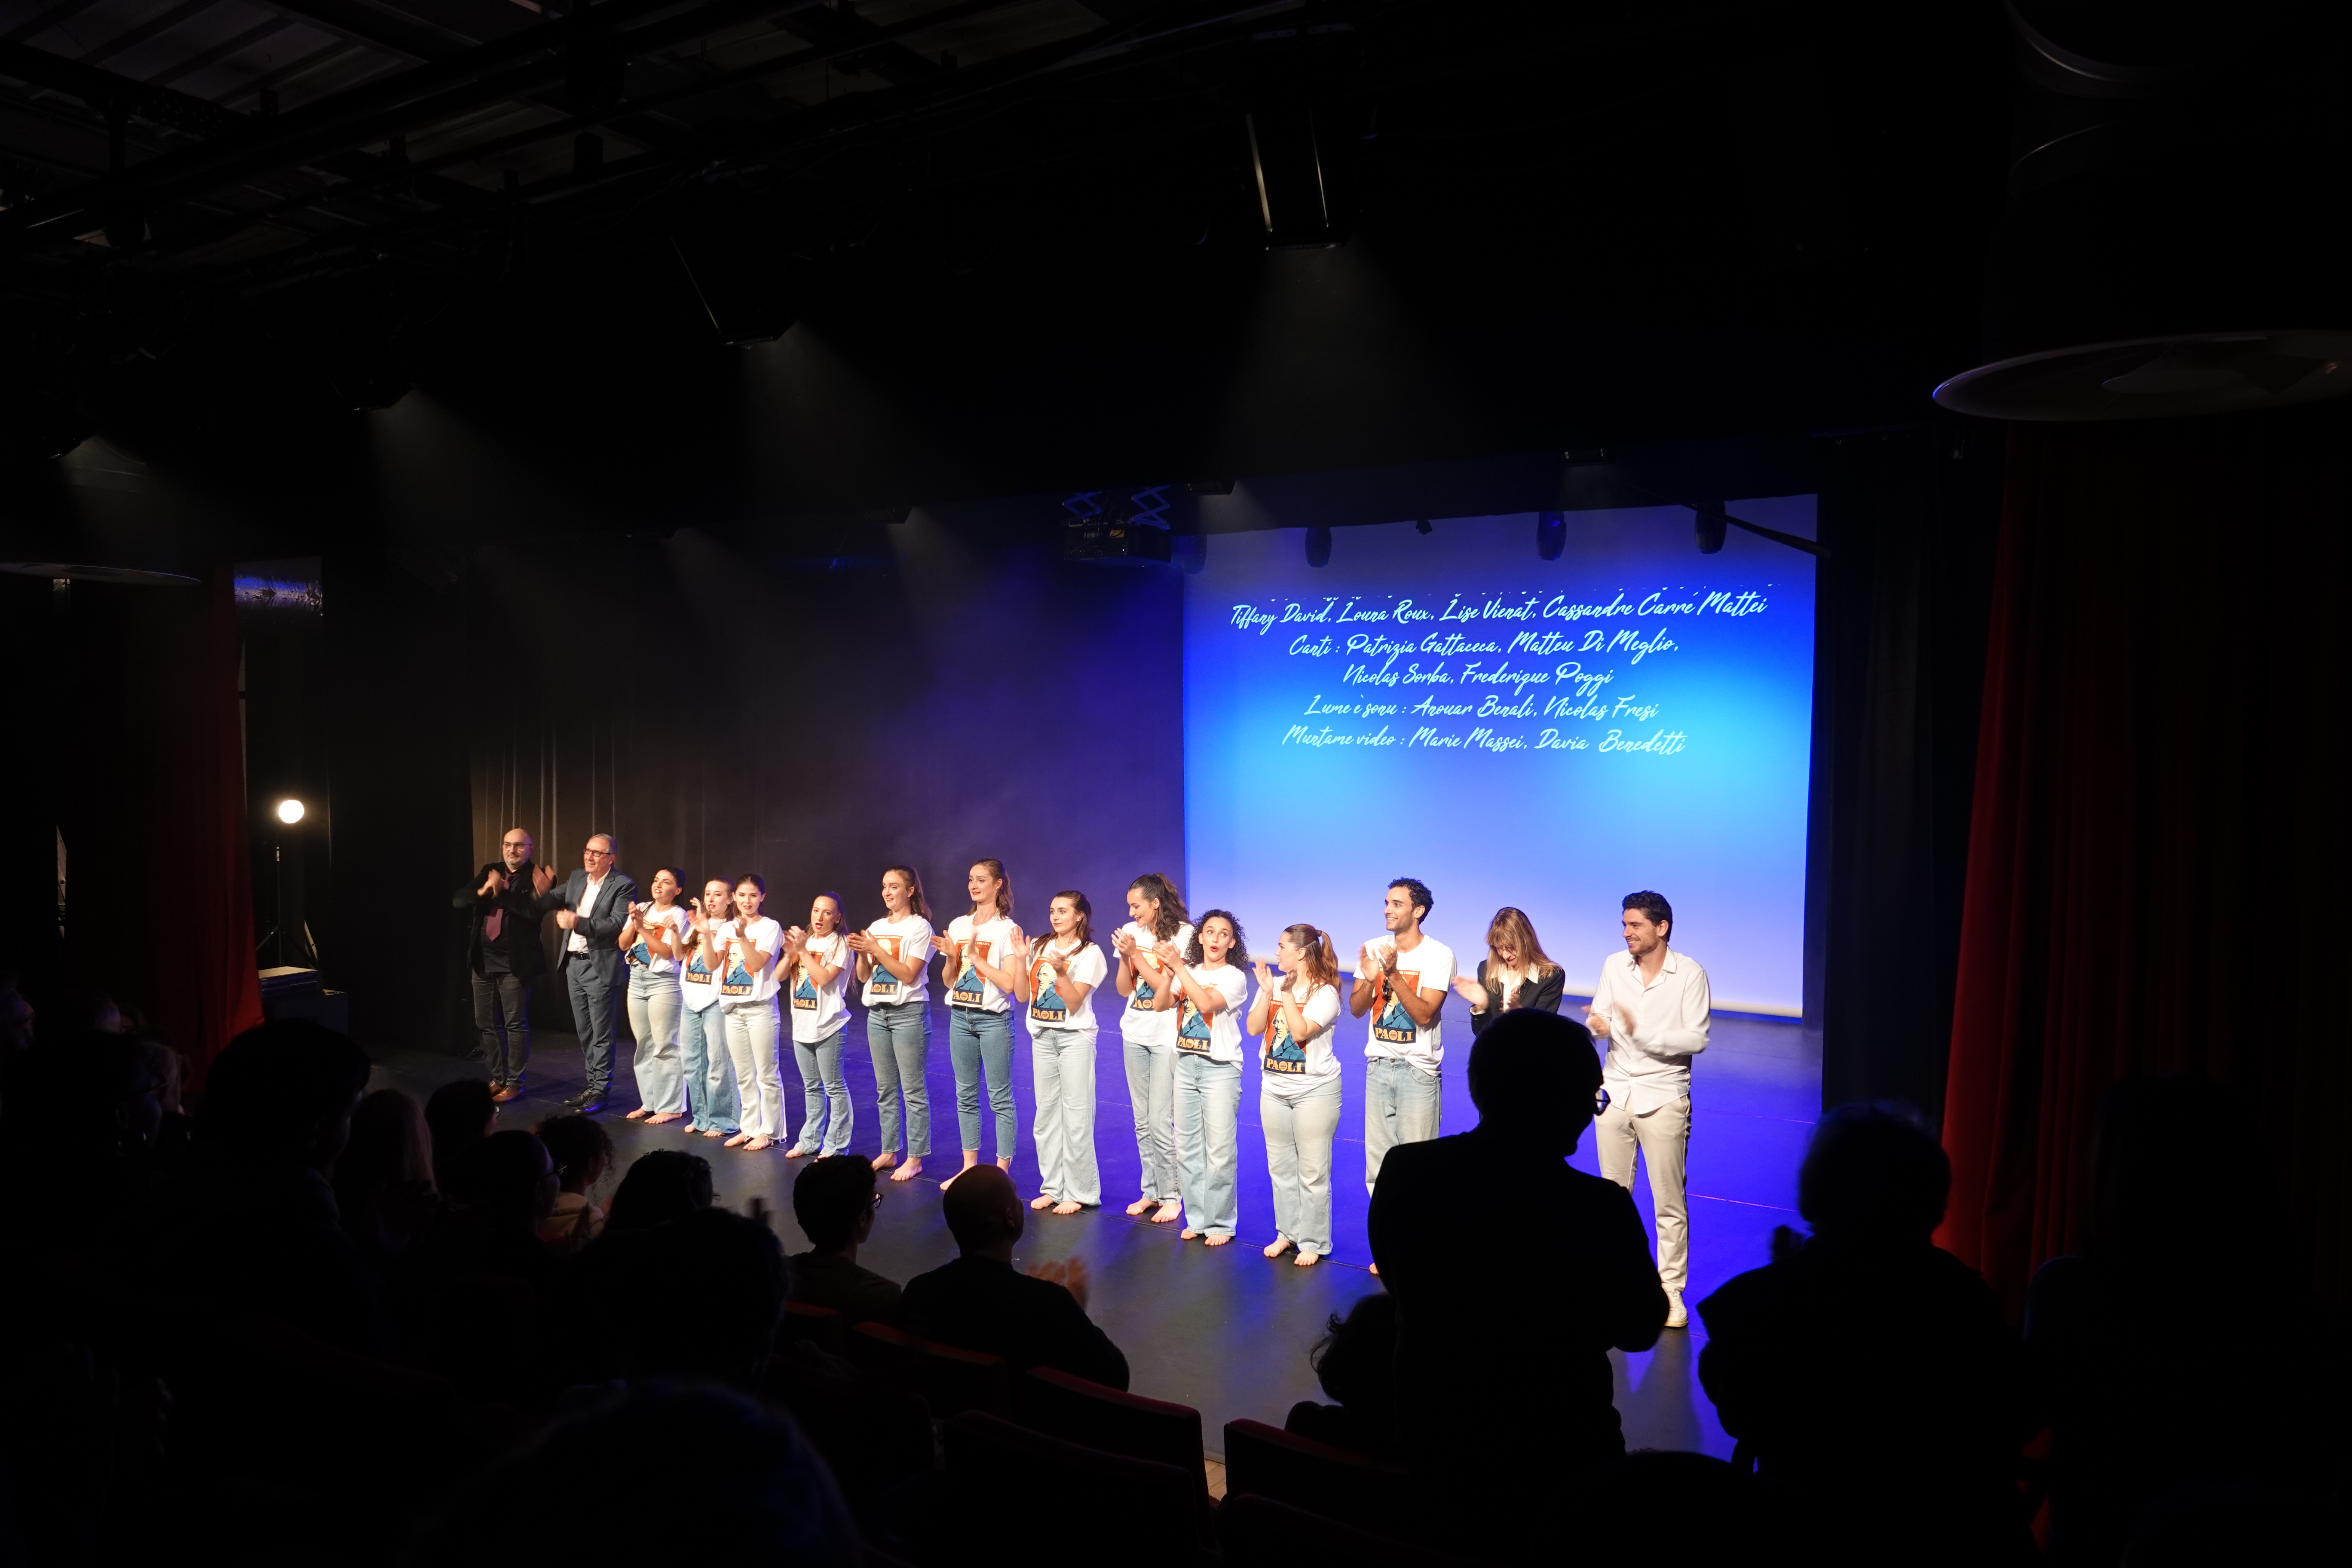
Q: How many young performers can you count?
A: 11